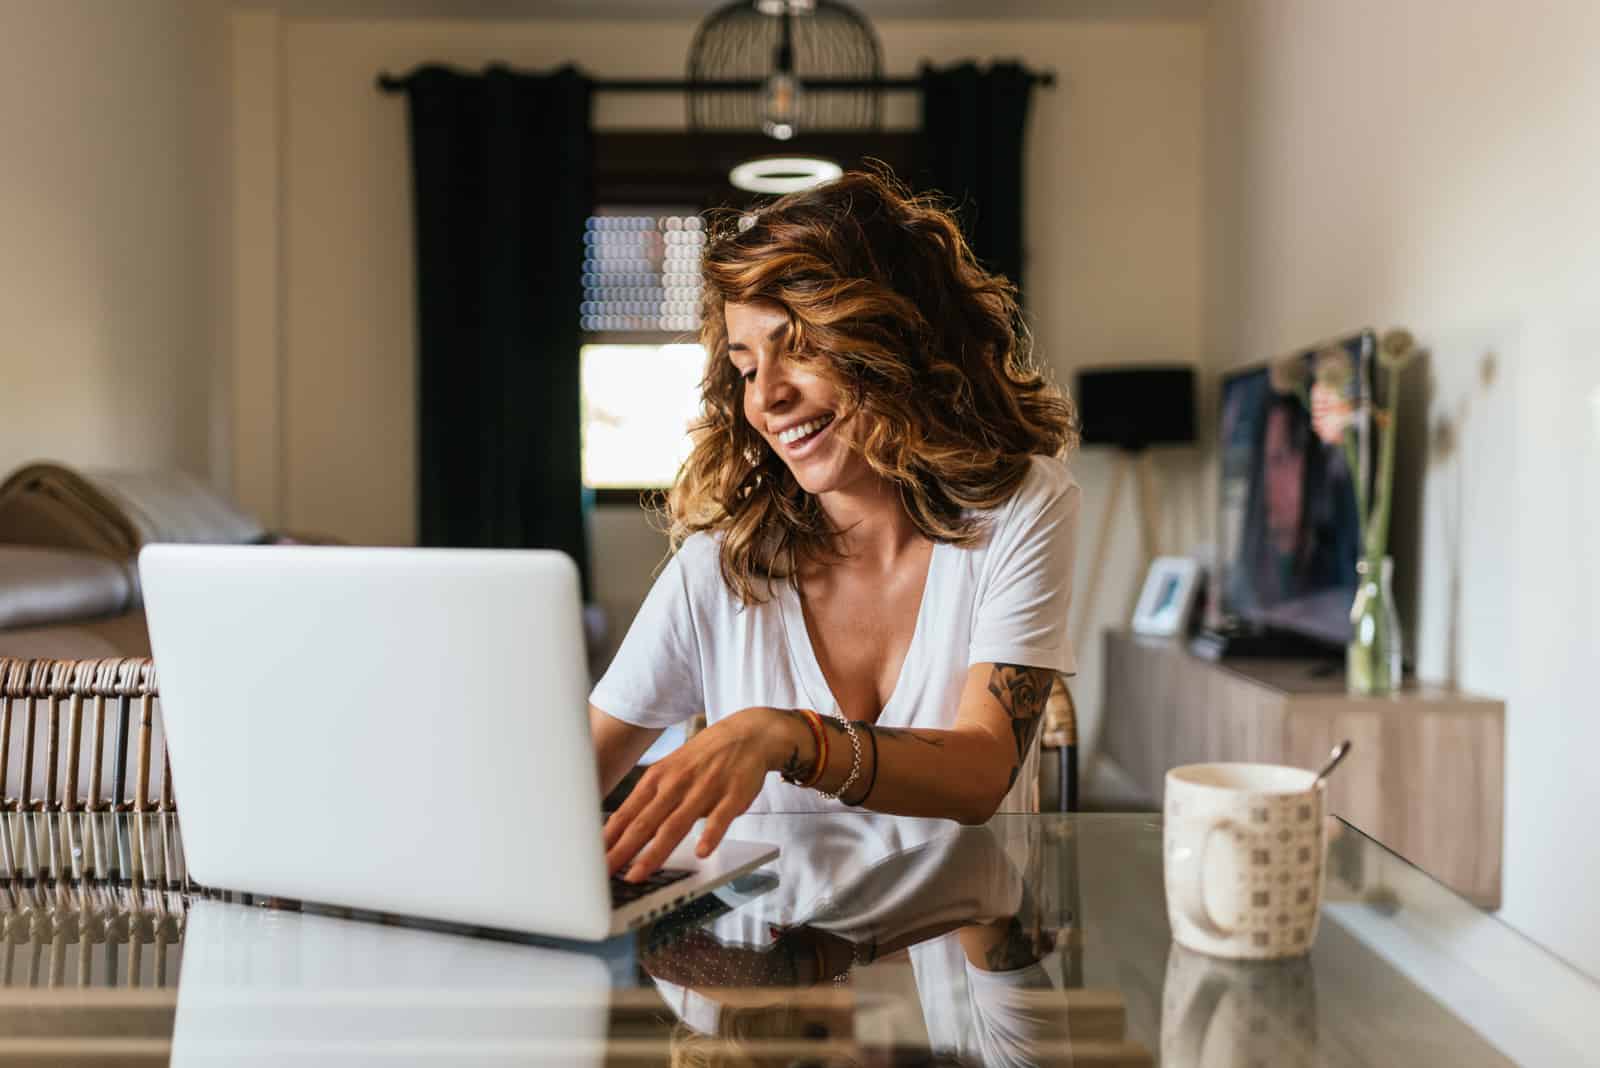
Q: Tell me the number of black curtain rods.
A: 1